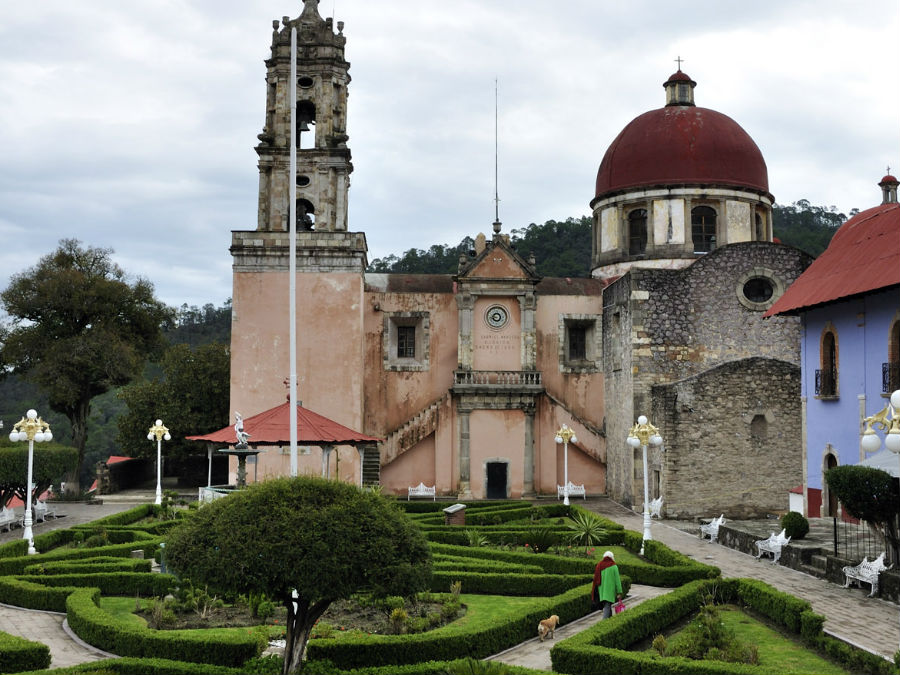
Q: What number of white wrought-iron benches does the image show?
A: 8